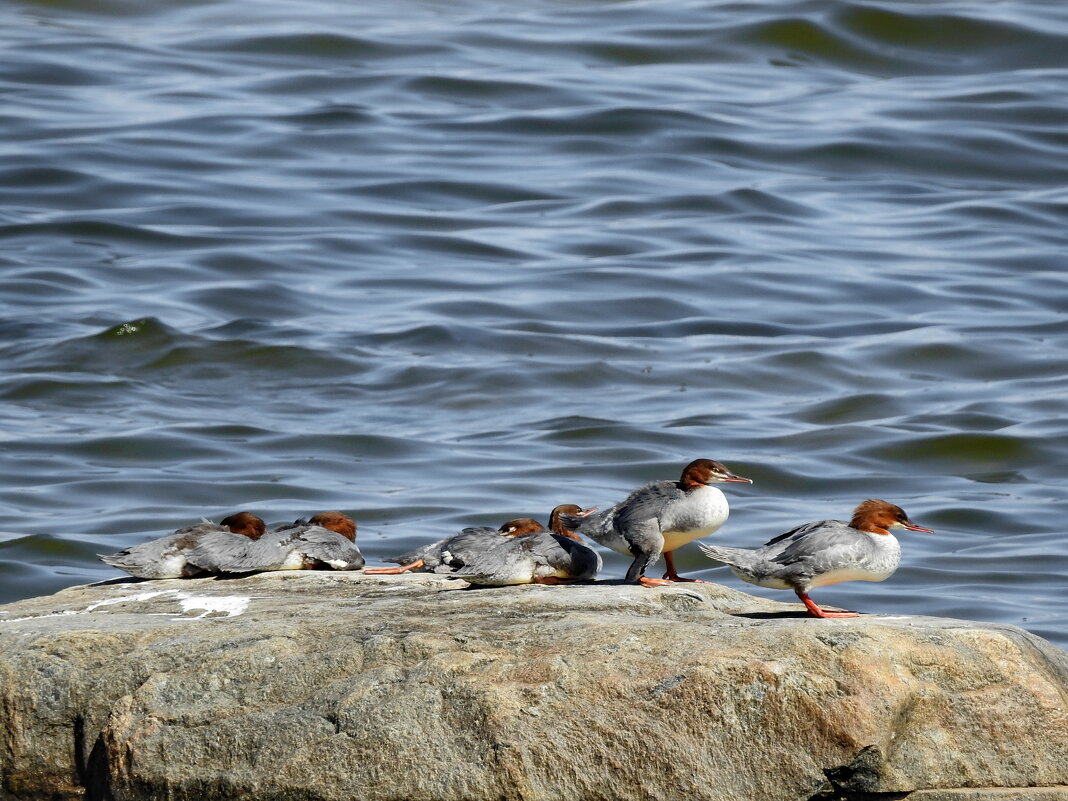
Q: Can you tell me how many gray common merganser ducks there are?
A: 6